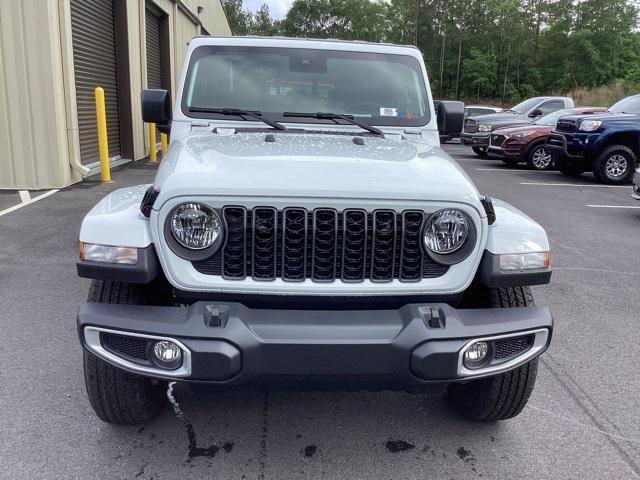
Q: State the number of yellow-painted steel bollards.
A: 3